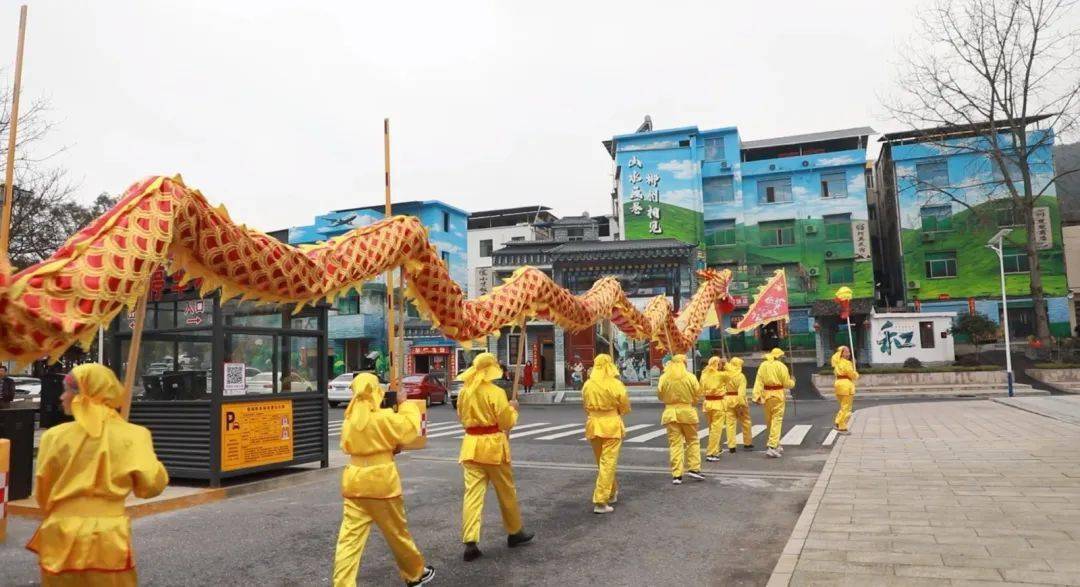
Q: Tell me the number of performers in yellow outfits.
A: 9